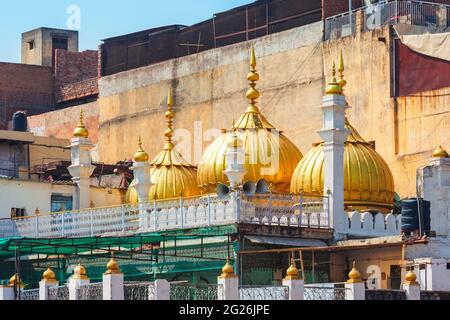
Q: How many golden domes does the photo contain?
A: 3